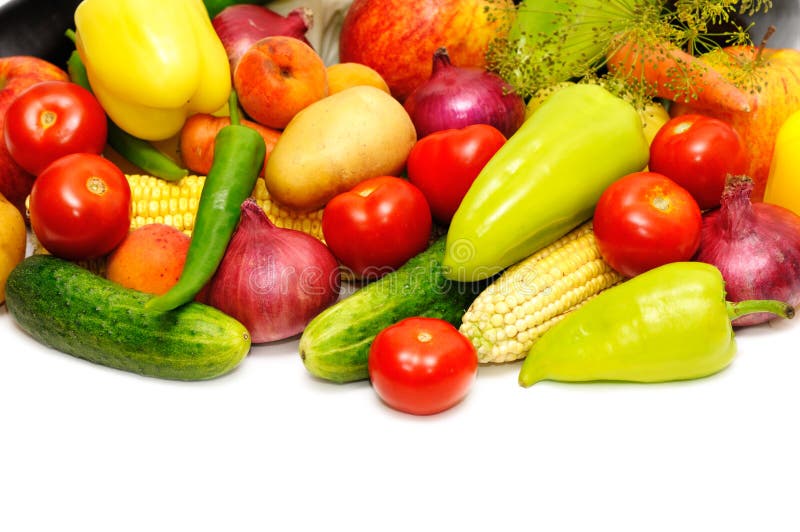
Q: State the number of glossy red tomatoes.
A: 7